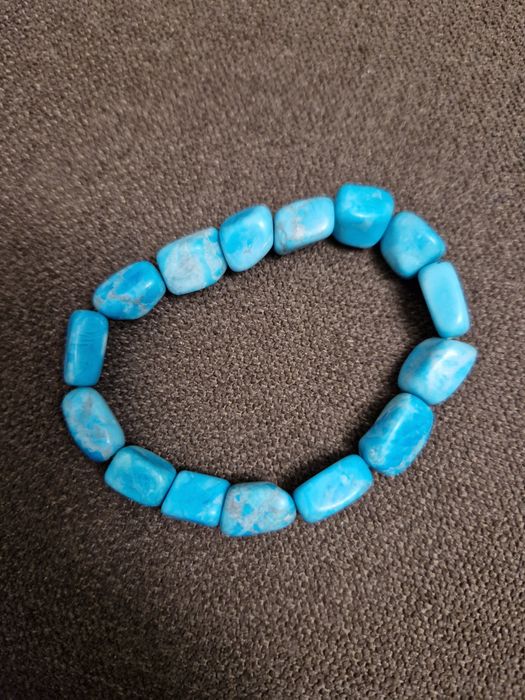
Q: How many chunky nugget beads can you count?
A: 15